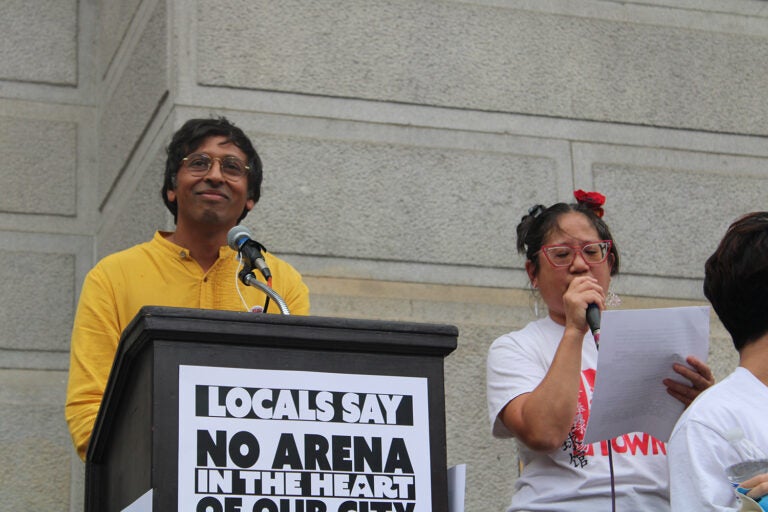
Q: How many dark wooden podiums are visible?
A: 1